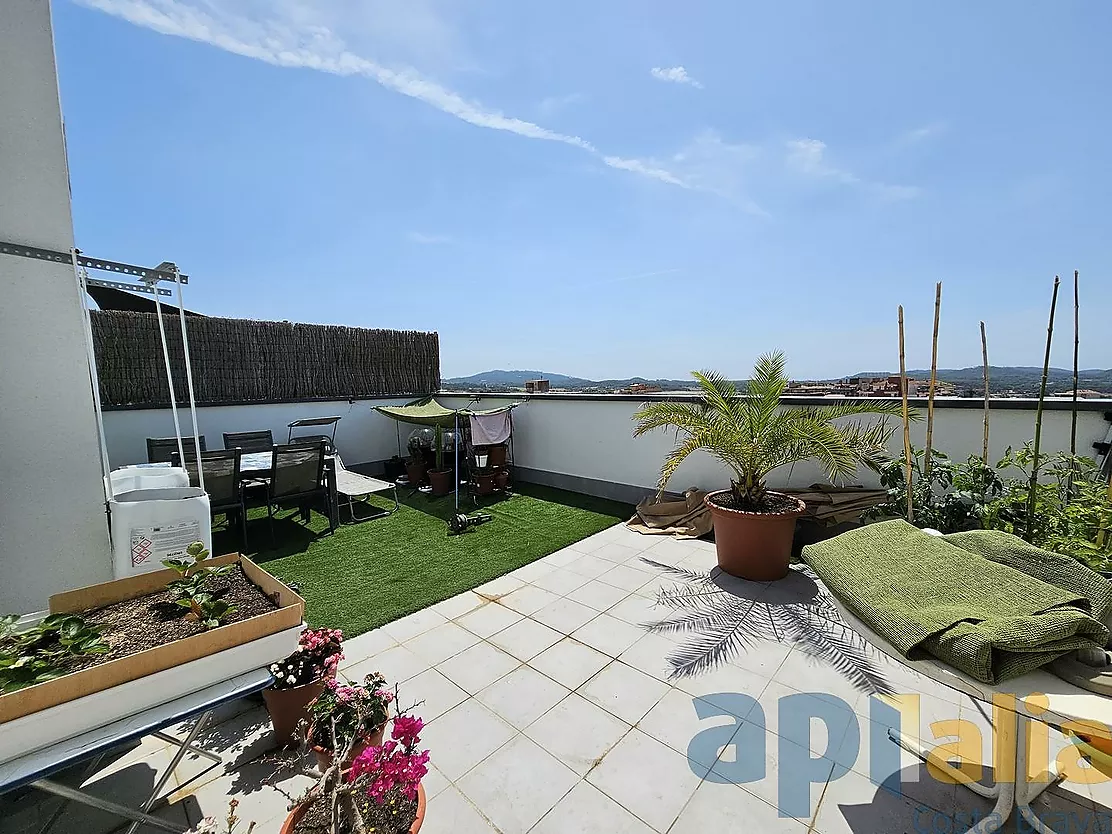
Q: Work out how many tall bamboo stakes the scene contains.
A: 5